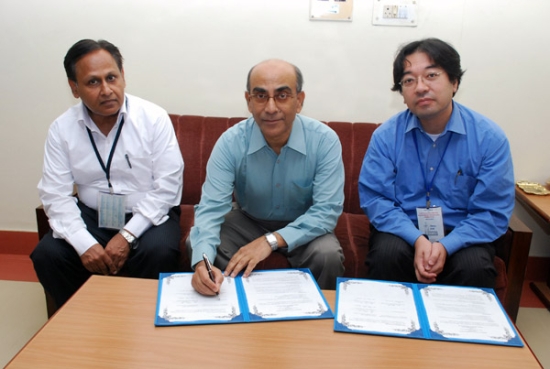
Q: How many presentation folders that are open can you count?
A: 2